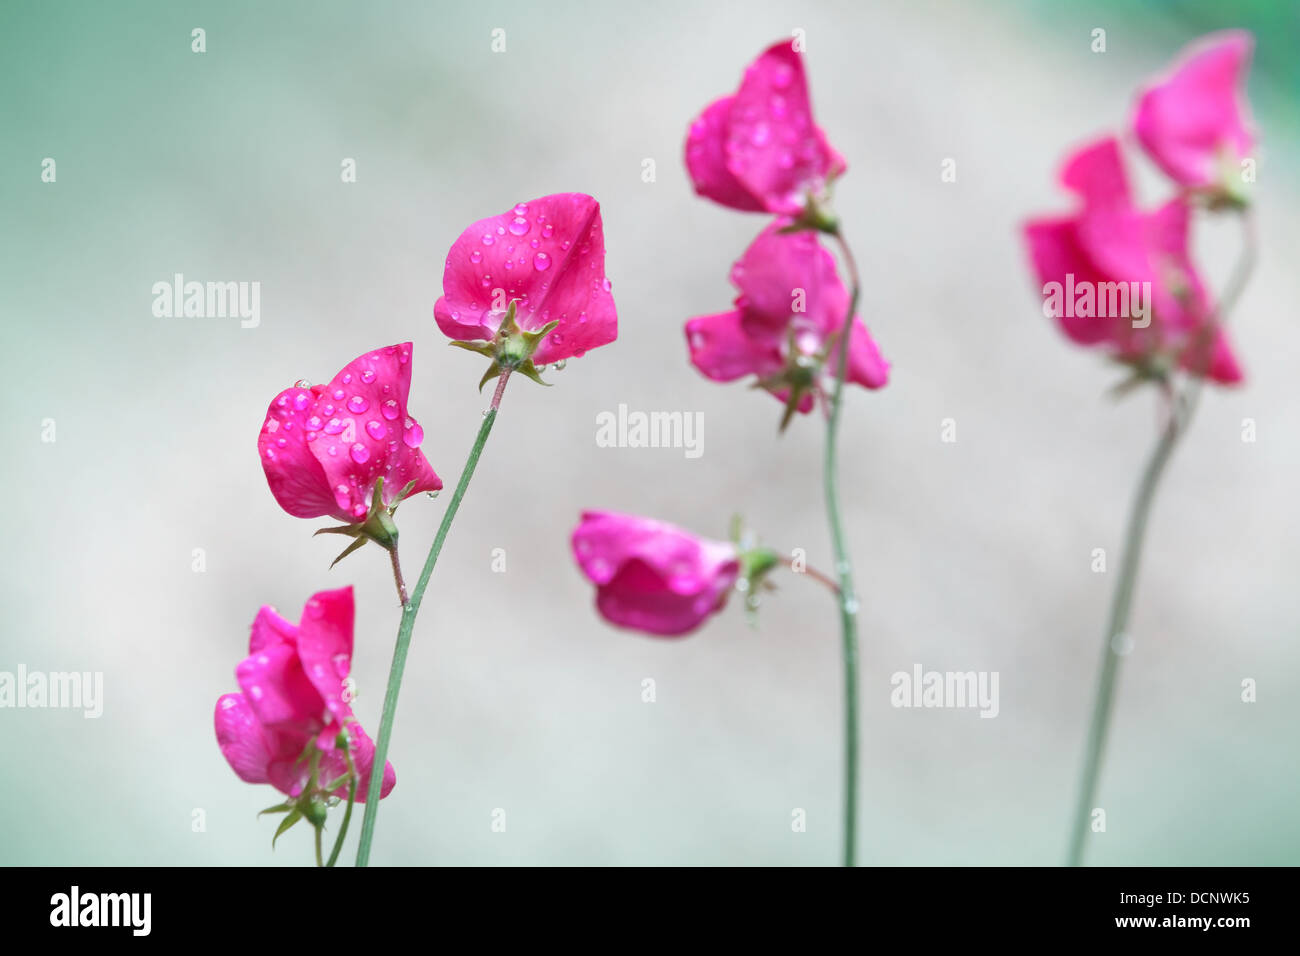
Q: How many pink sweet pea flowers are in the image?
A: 8